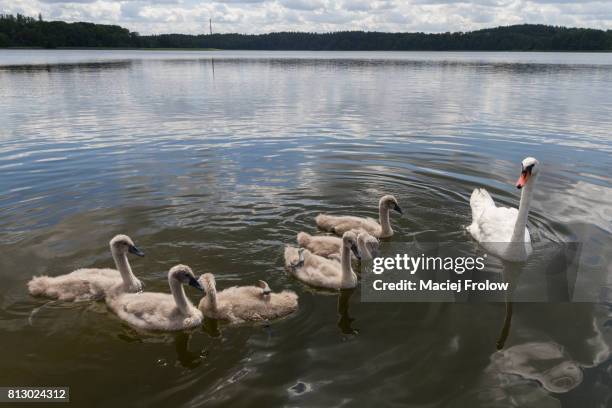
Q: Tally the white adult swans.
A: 1